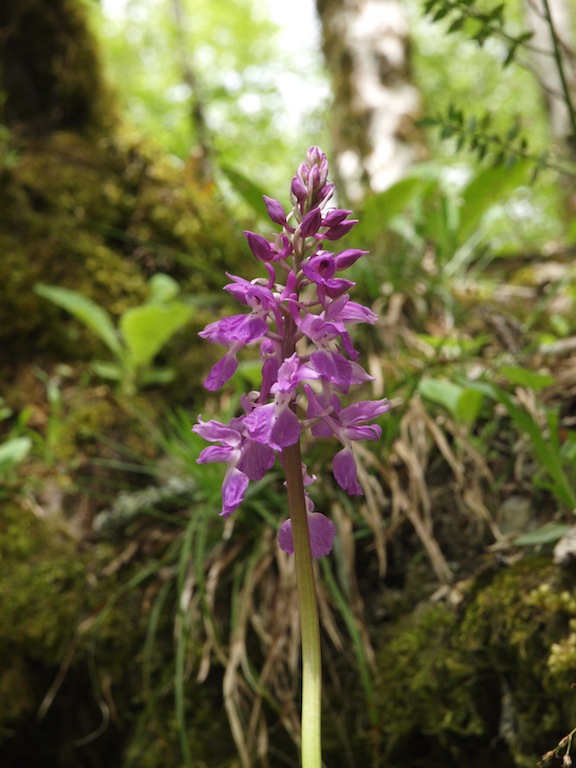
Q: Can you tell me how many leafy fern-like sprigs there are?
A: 2